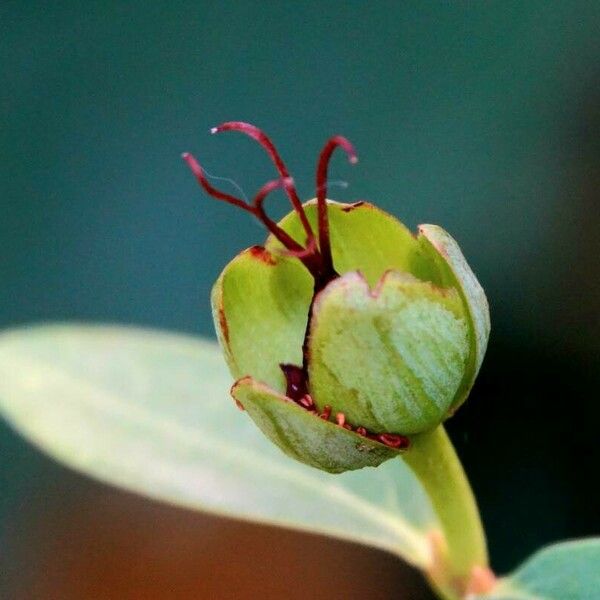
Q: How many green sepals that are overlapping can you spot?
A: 5